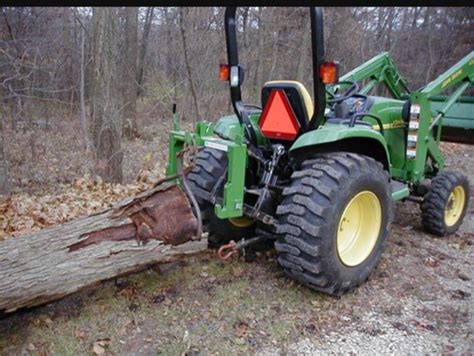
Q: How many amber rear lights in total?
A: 2